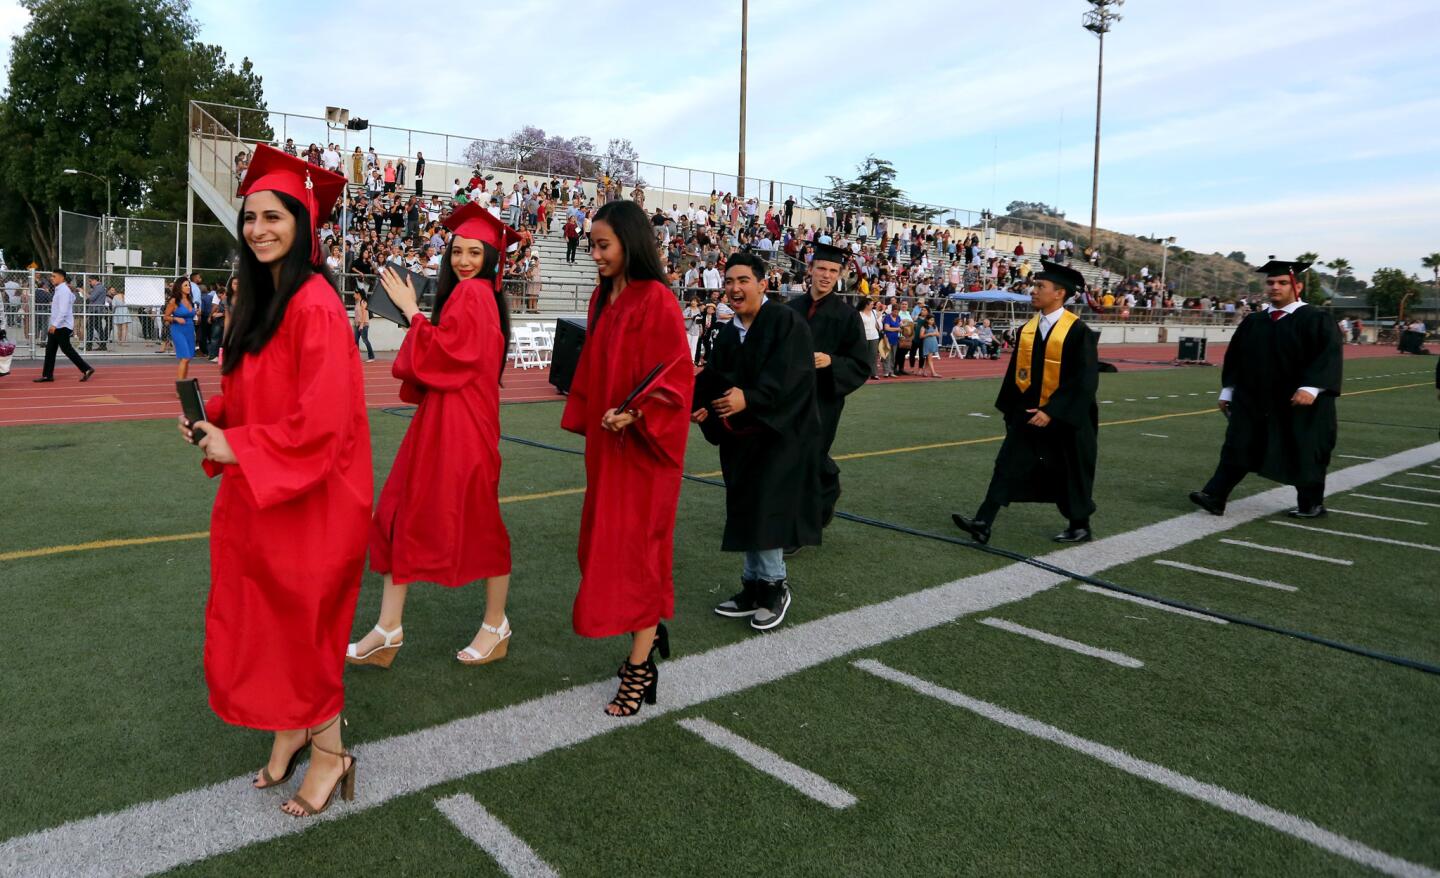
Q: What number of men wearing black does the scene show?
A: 4